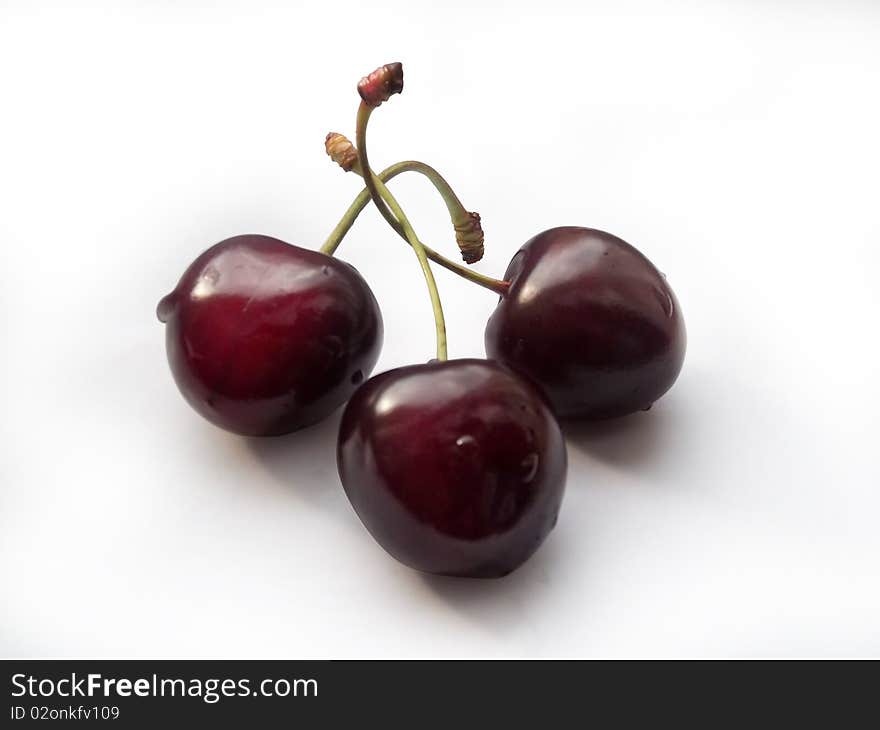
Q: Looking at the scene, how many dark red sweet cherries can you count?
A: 3